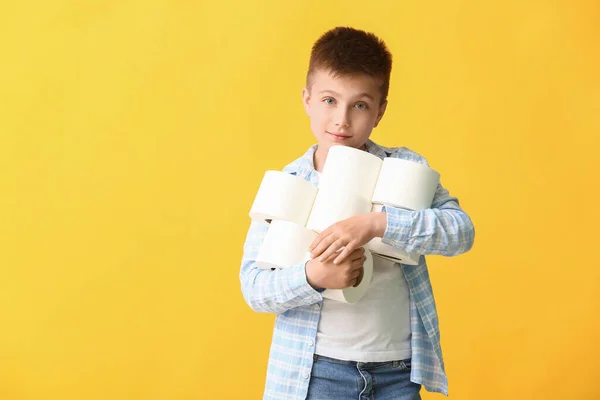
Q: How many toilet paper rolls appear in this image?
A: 7